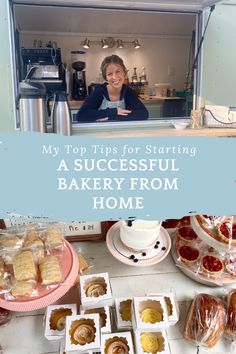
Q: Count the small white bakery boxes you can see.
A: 9